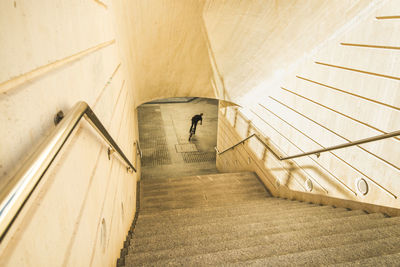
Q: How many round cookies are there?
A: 0